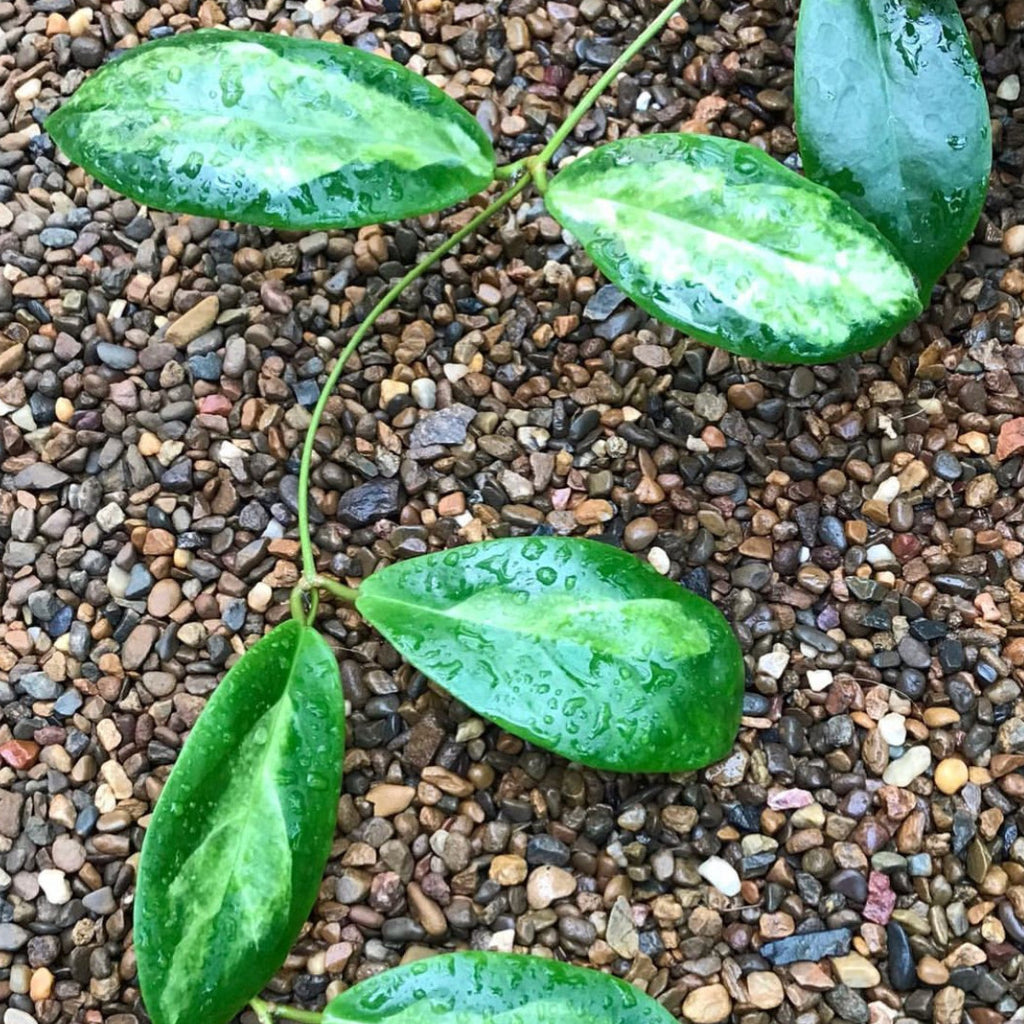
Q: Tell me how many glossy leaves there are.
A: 6